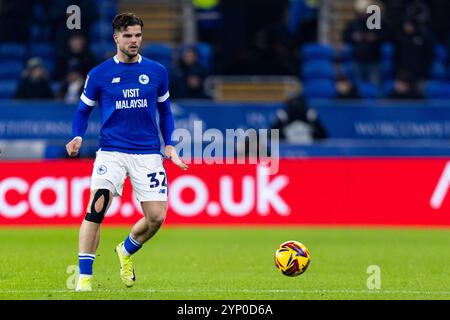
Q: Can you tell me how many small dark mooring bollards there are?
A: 0